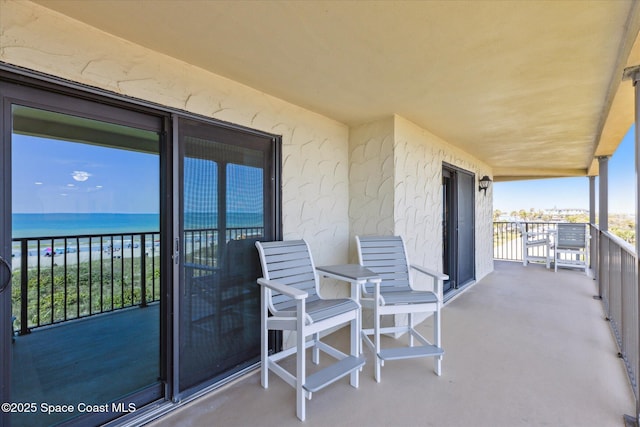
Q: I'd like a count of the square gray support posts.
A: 3